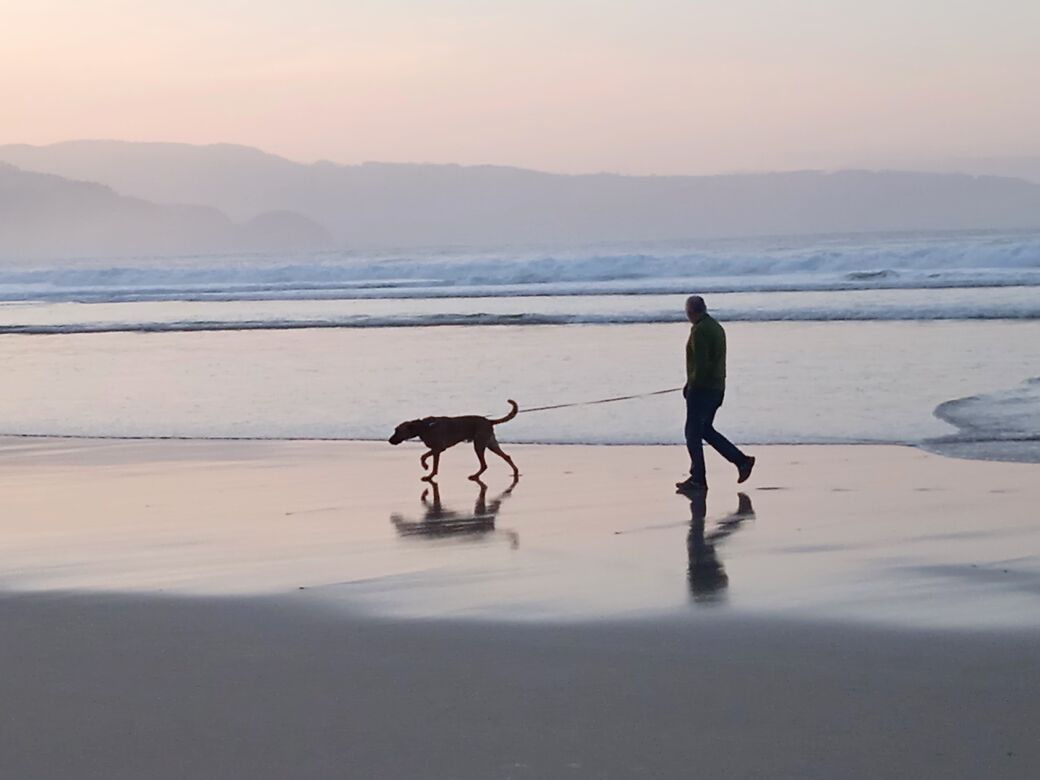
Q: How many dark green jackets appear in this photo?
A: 1